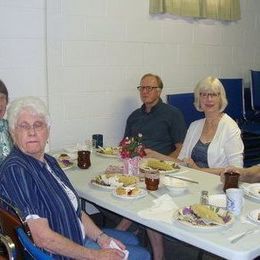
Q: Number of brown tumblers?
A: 3